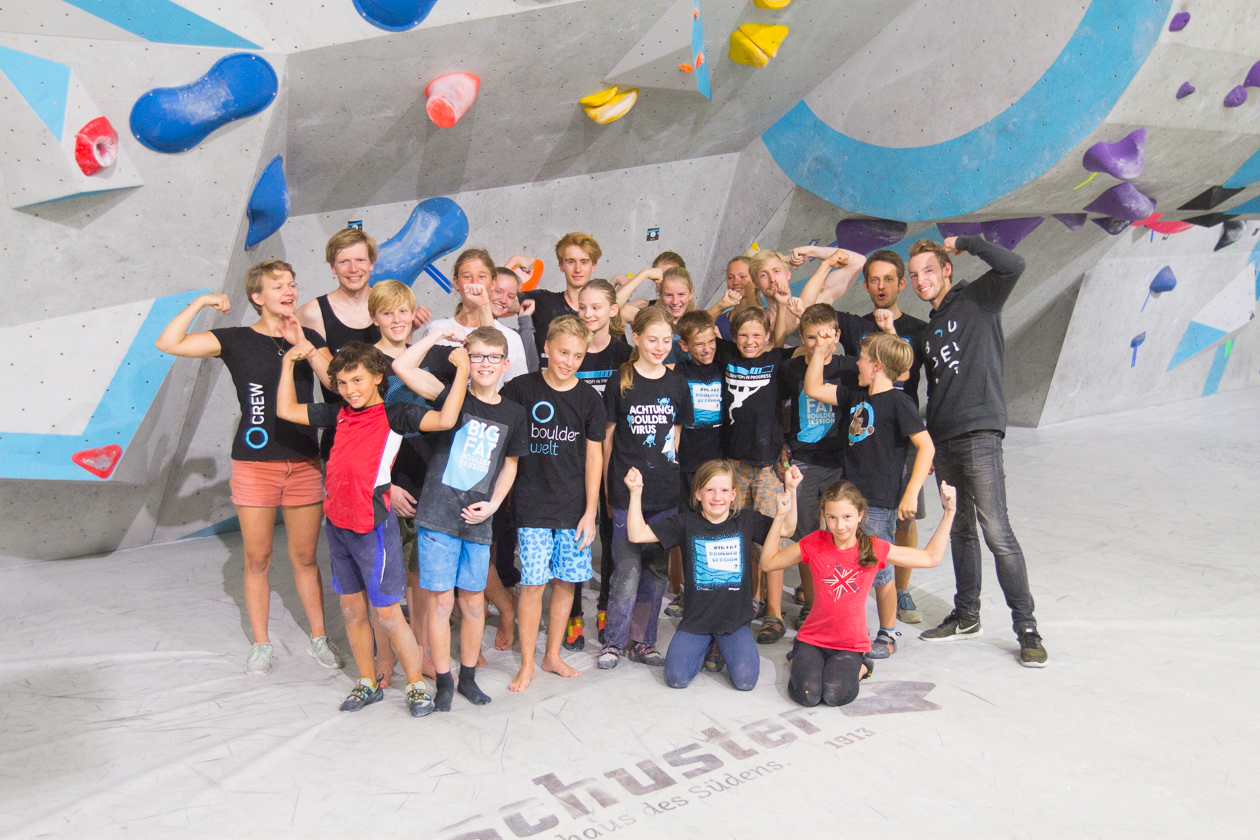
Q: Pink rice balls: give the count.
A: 0